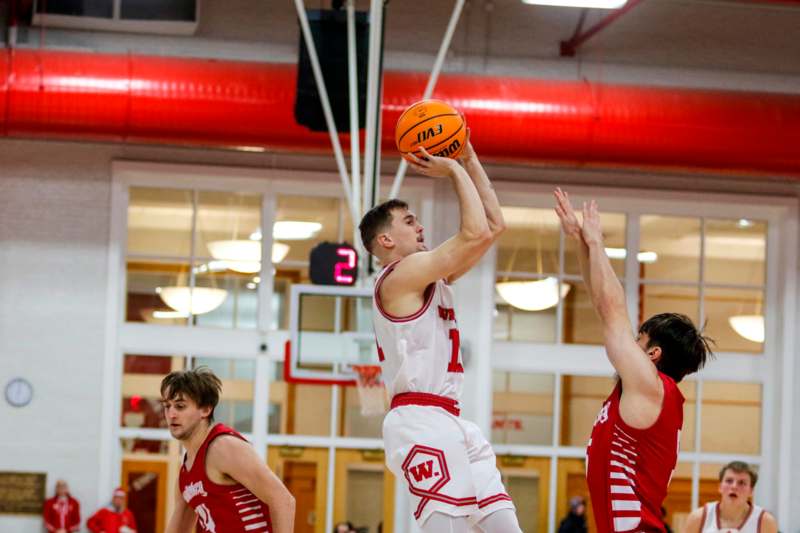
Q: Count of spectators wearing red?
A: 2